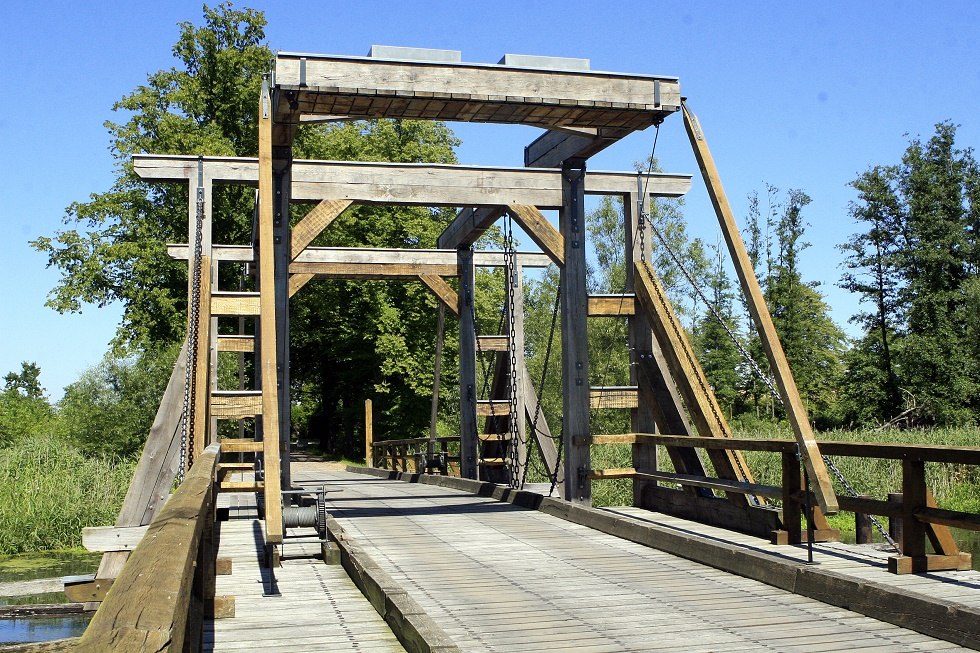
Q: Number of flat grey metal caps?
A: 2